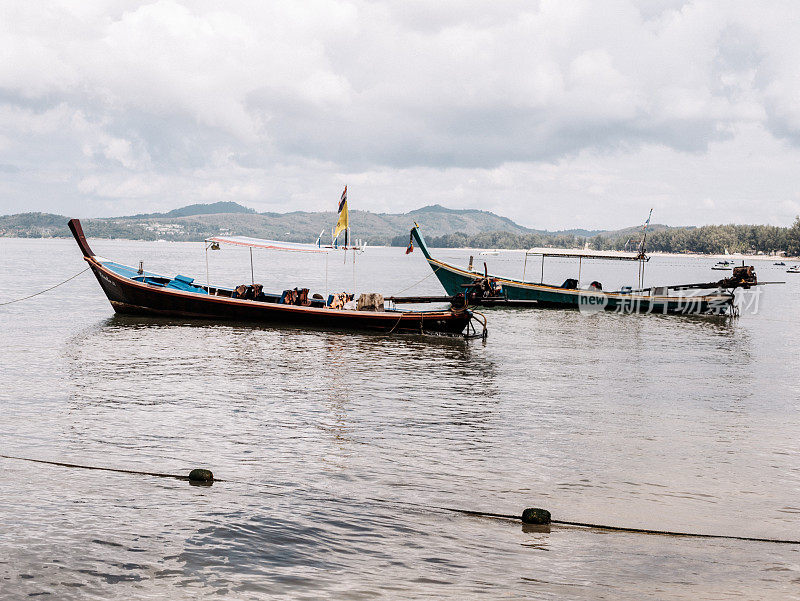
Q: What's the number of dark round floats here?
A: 2